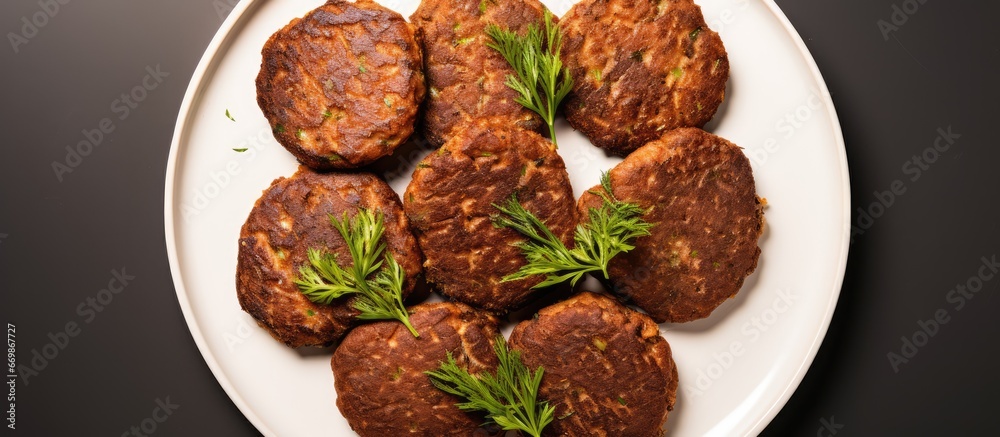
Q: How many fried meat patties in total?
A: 8